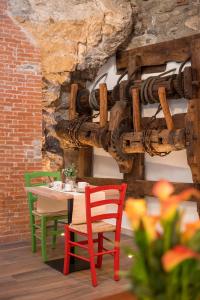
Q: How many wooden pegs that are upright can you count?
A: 4